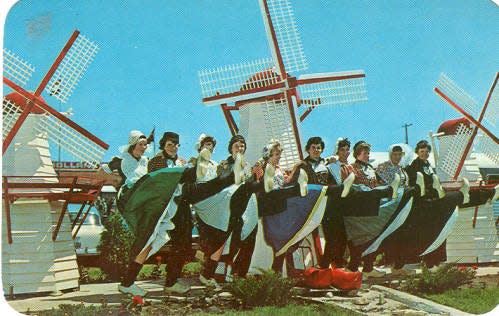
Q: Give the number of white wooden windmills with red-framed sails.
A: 3